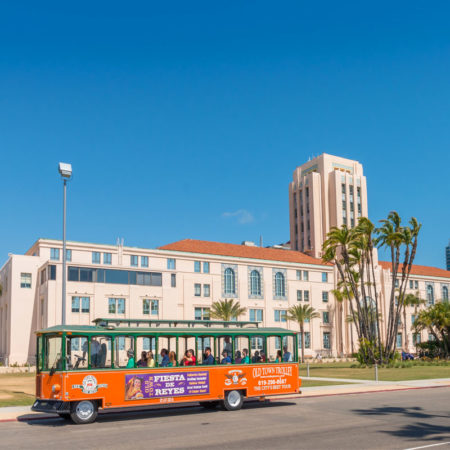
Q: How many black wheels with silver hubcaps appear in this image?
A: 2